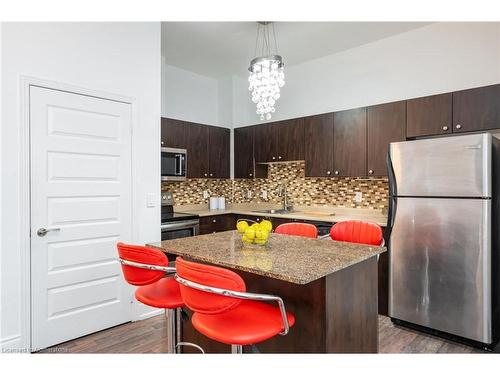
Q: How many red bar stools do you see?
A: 4